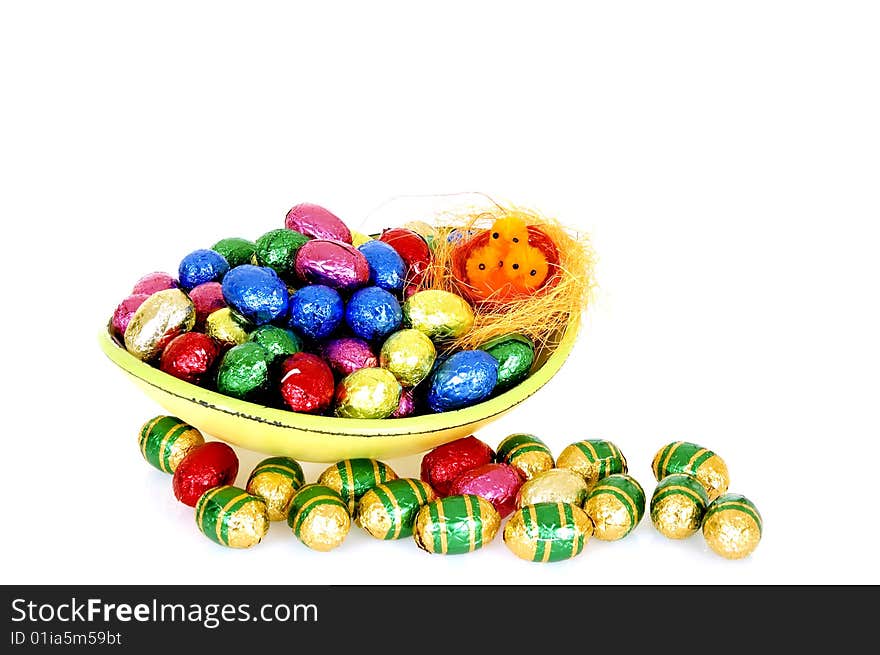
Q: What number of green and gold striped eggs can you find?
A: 14